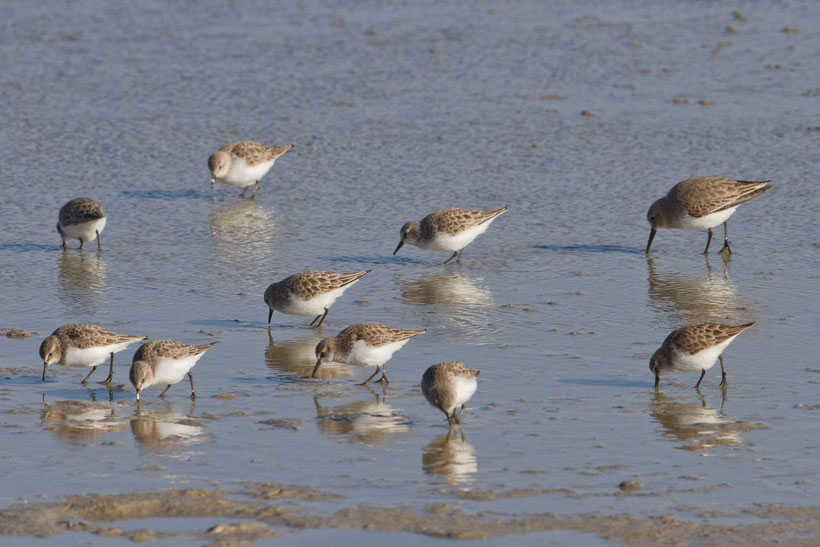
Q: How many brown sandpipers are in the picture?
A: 10